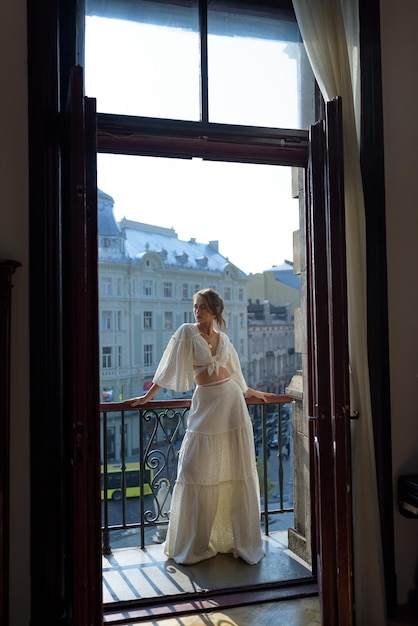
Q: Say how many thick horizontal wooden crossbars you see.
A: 1